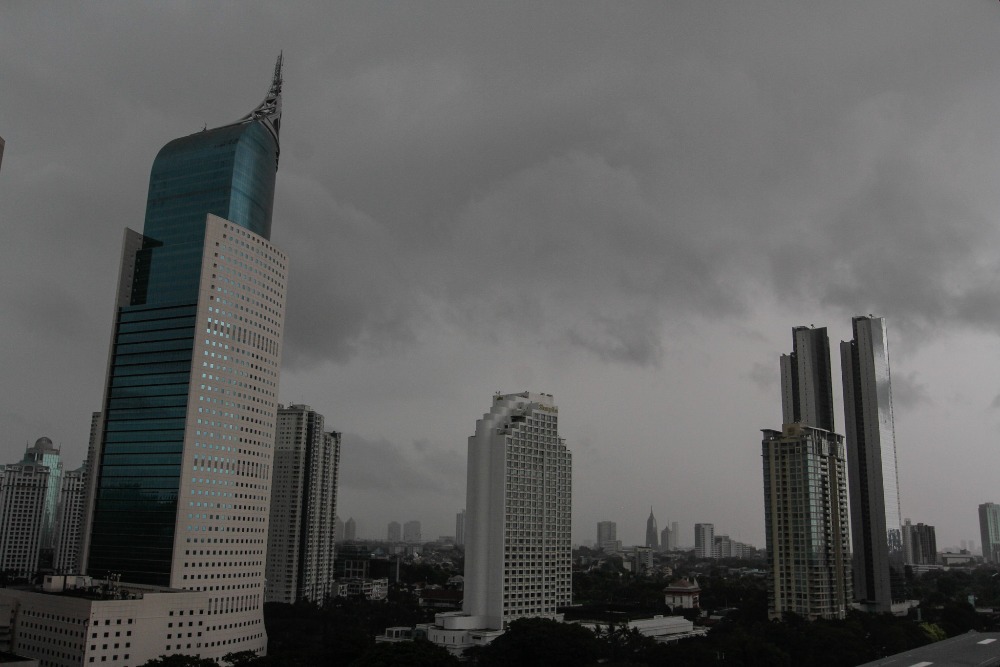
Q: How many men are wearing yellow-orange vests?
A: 0